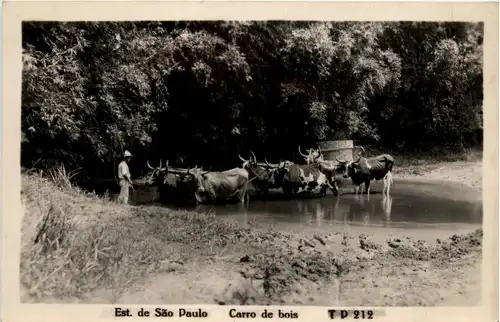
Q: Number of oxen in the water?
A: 6